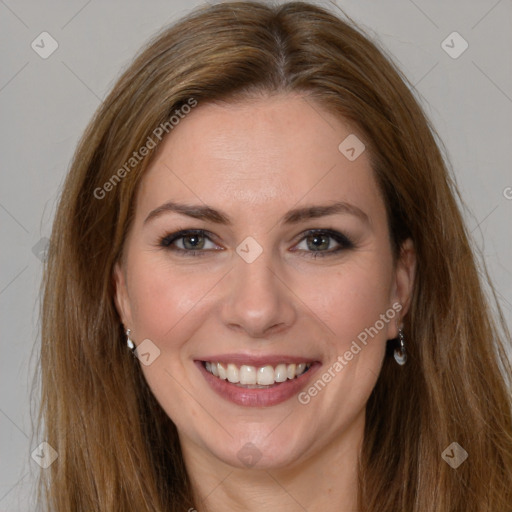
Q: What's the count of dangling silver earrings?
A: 2